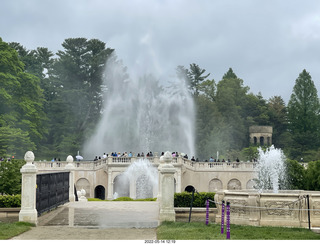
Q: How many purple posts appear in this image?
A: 3